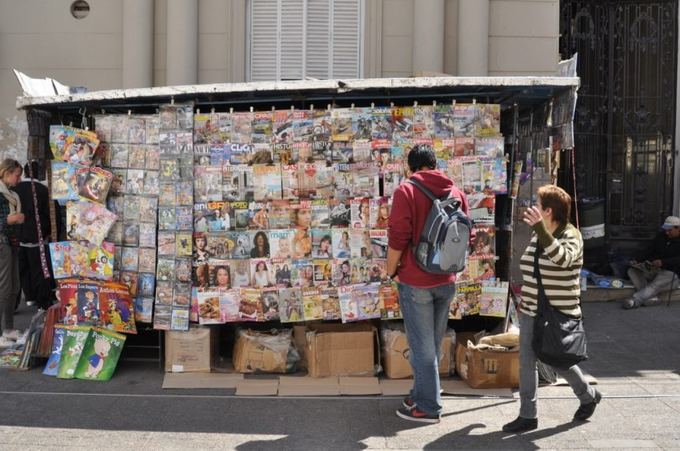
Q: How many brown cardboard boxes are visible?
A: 5